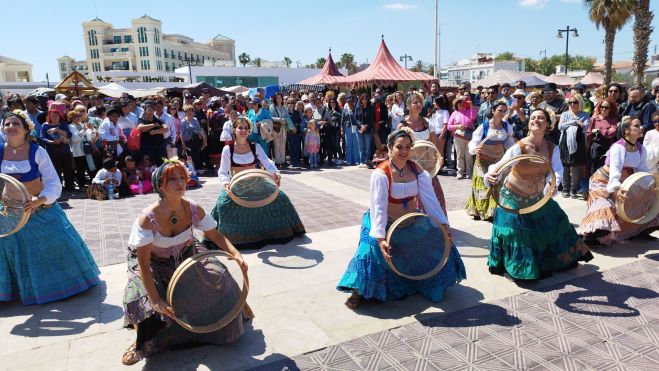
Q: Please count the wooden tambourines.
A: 8